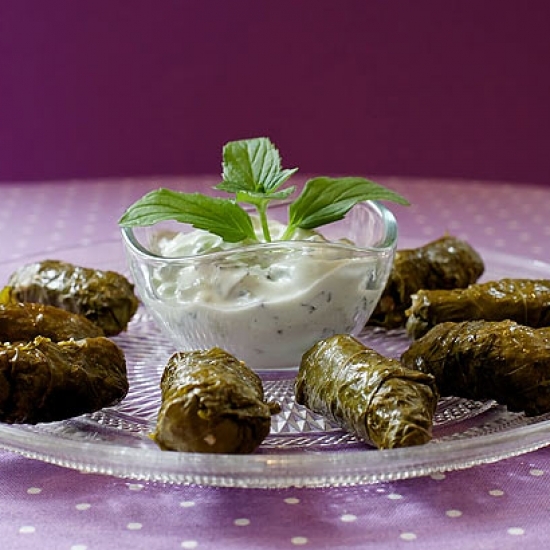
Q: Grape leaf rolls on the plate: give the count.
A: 8